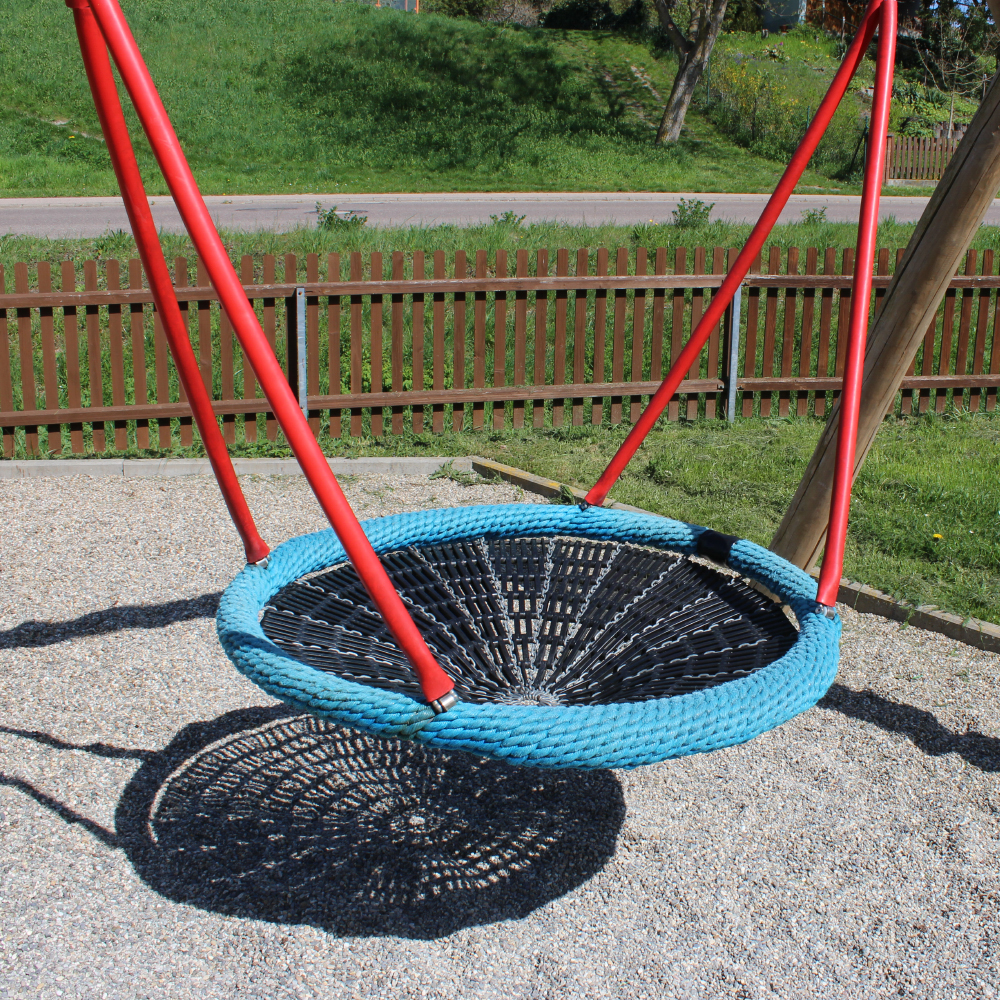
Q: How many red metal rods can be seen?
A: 4